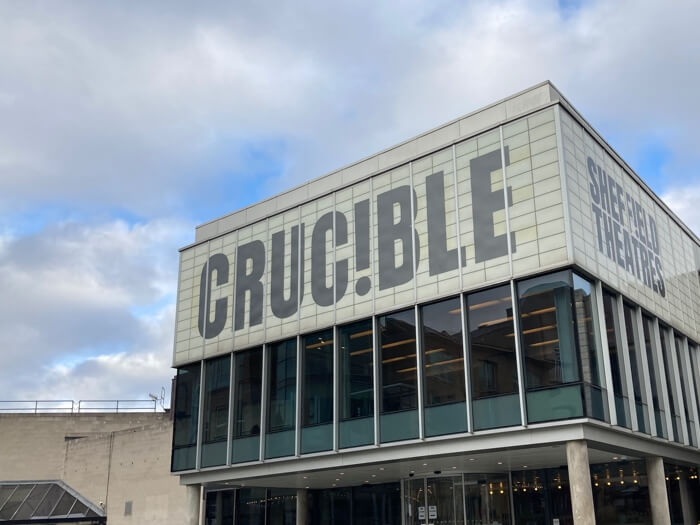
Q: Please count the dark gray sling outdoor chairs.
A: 0